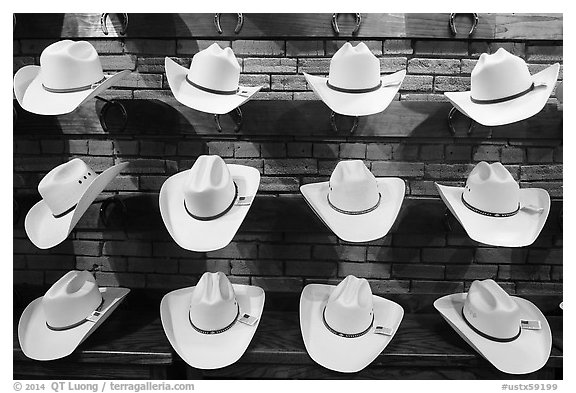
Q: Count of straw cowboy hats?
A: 12